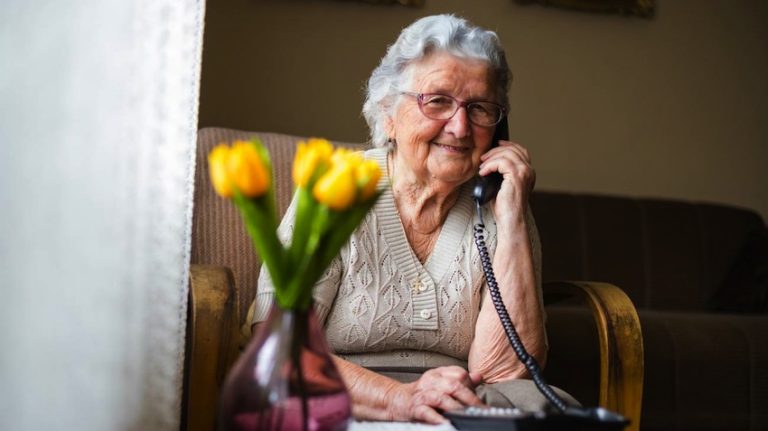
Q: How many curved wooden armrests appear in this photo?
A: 2